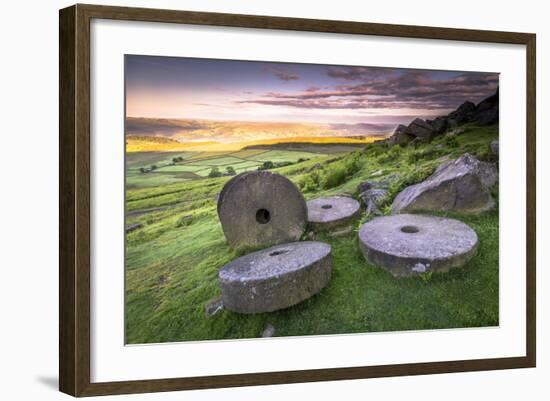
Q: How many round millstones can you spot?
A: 4